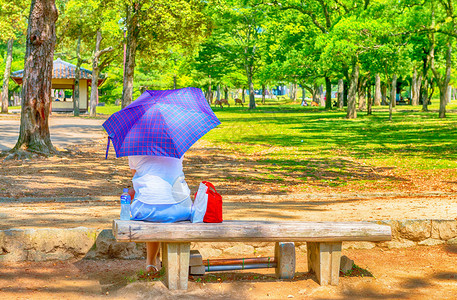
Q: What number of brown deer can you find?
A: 3